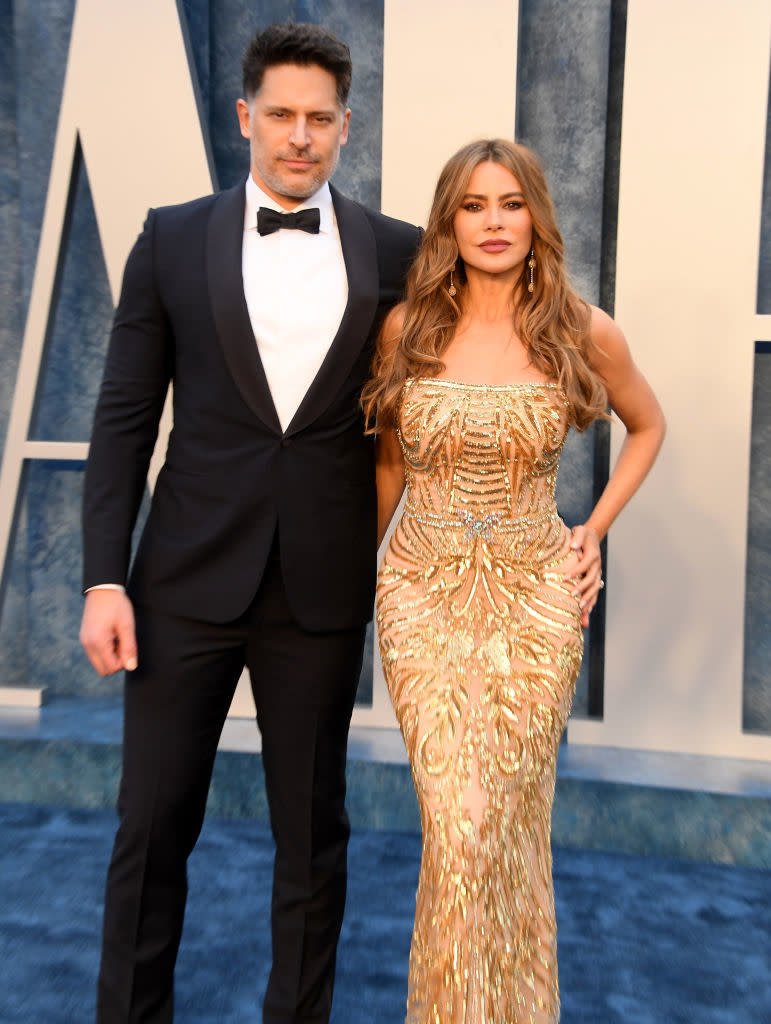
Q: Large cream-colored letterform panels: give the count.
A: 3